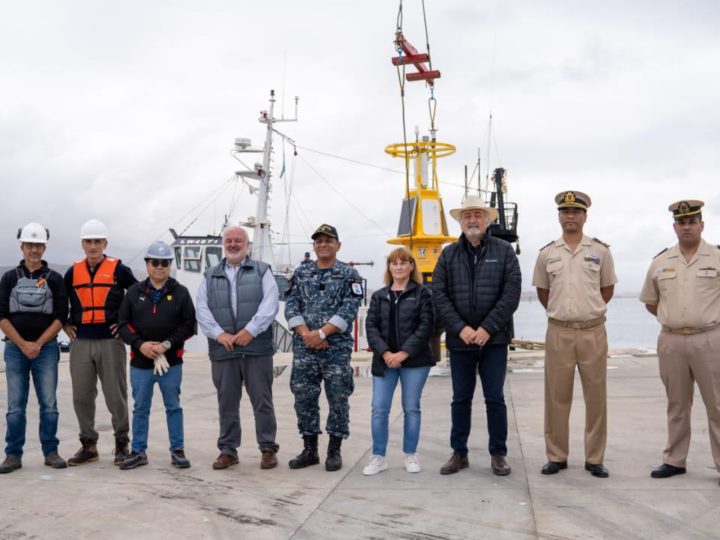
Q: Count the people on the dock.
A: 9